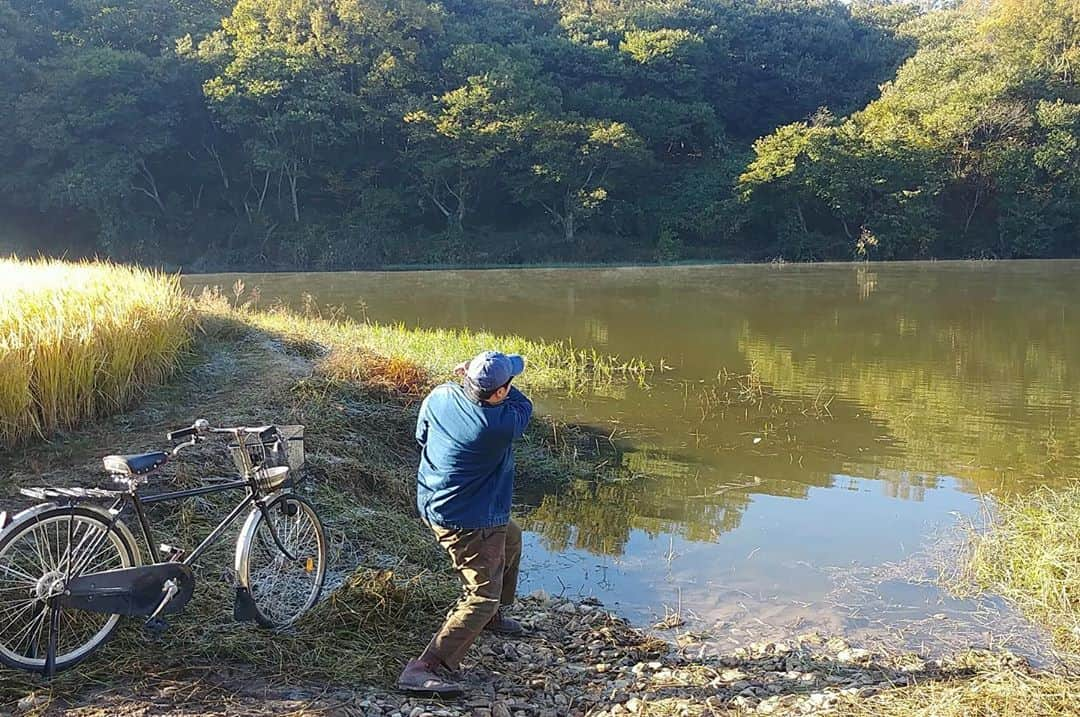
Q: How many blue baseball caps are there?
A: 1